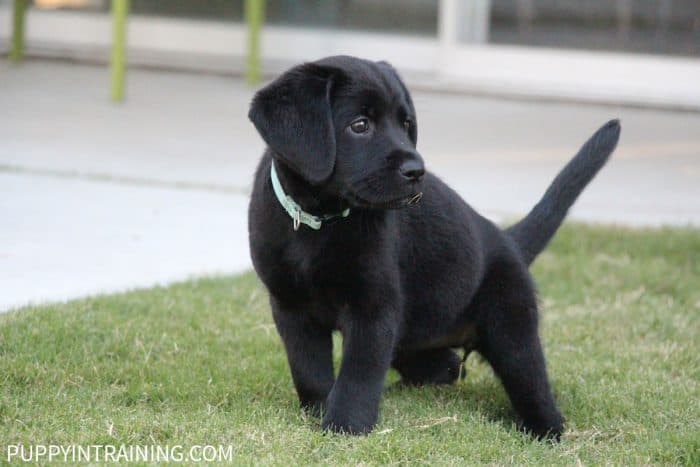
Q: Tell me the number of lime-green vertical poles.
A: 3